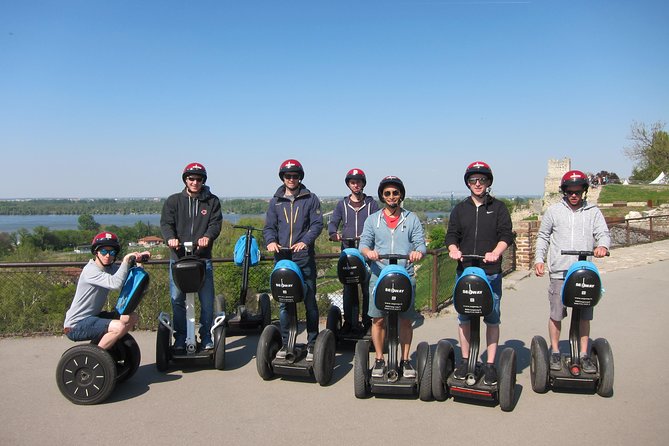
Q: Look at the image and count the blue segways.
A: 7